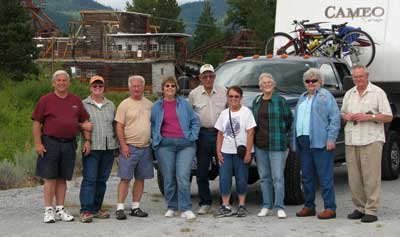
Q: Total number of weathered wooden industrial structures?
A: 1